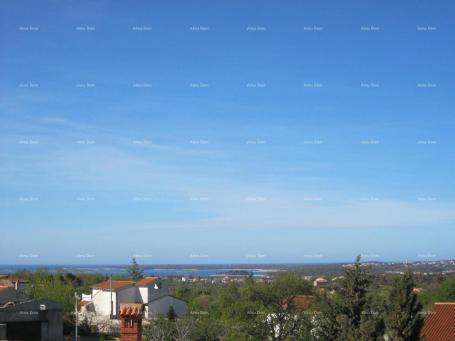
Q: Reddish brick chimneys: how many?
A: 1